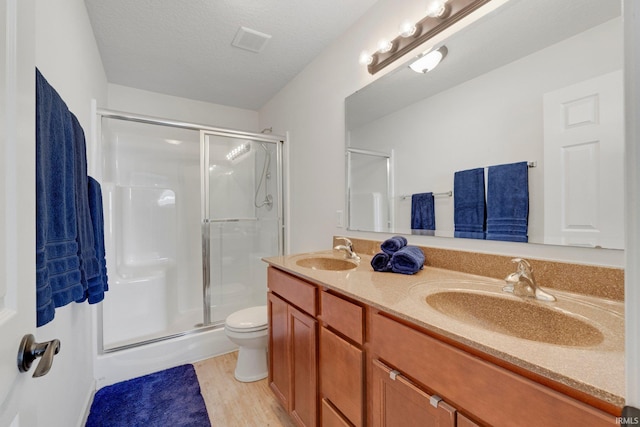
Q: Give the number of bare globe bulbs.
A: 4